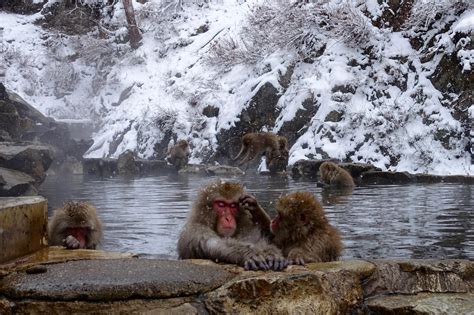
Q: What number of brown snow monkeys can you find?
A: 6